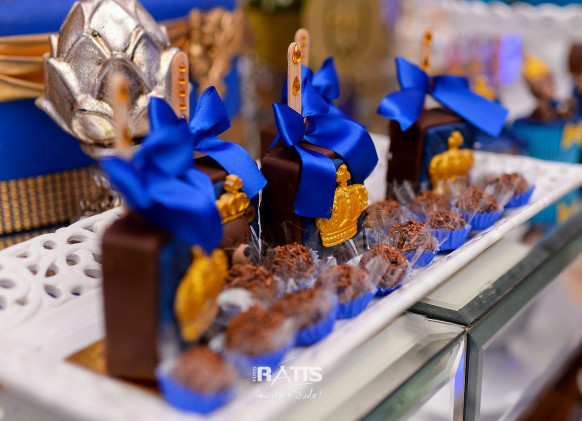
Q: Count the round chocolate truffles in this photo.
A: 13